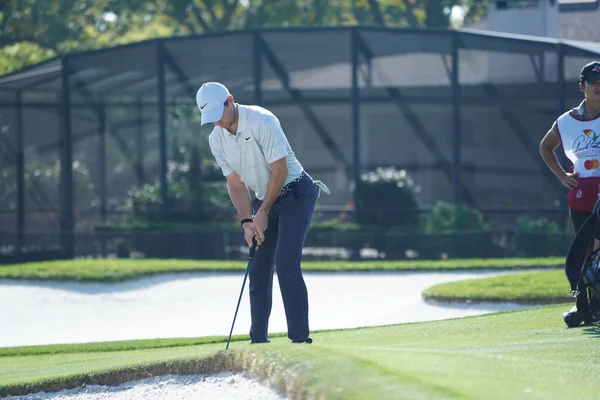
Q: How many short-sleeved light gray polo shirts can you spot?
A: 1